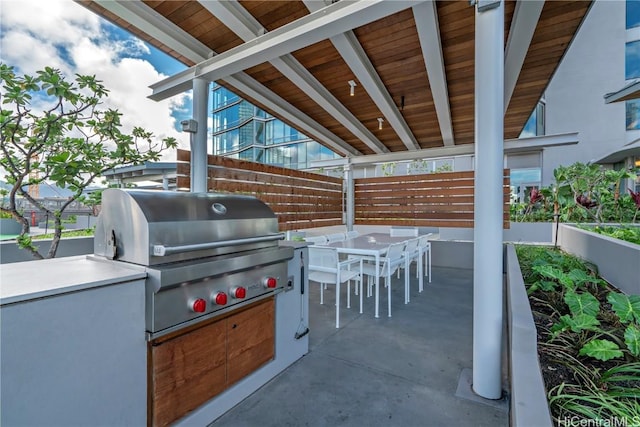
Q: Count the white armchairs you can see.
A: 8